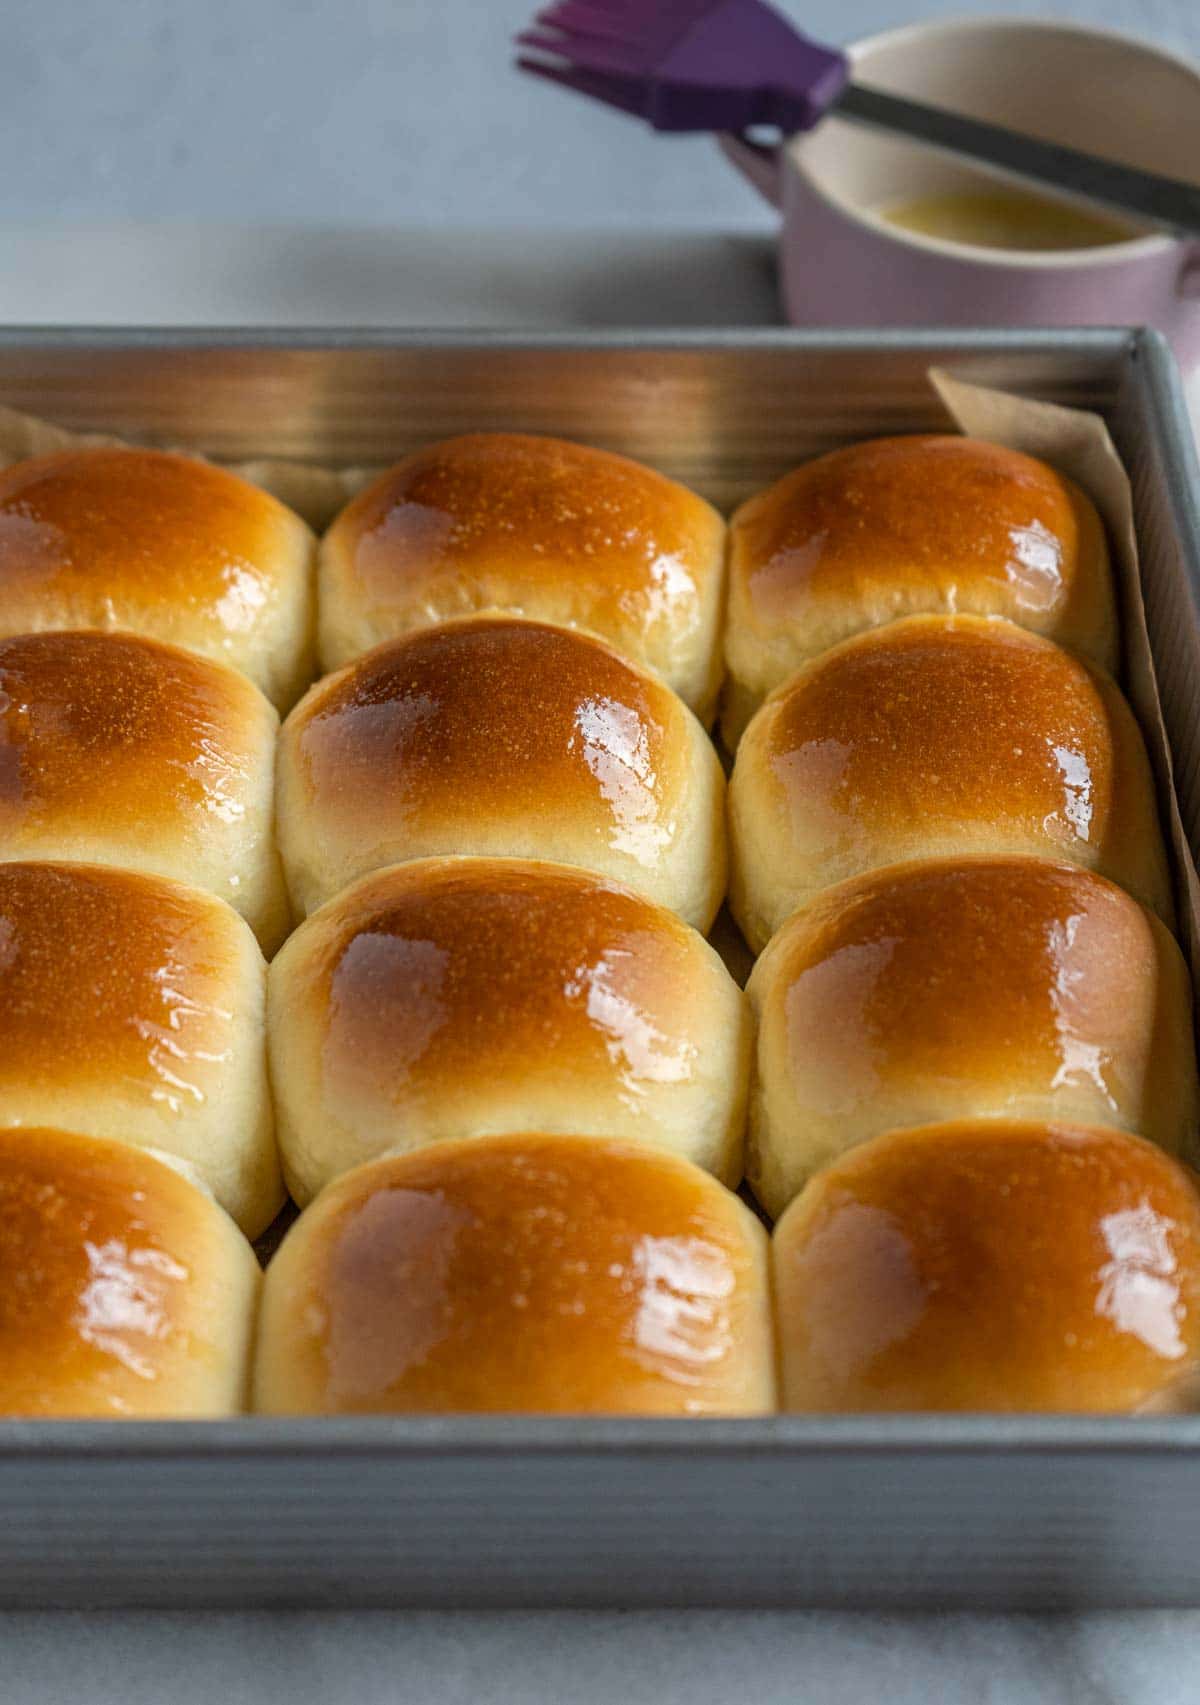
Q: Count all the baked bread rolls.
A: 12